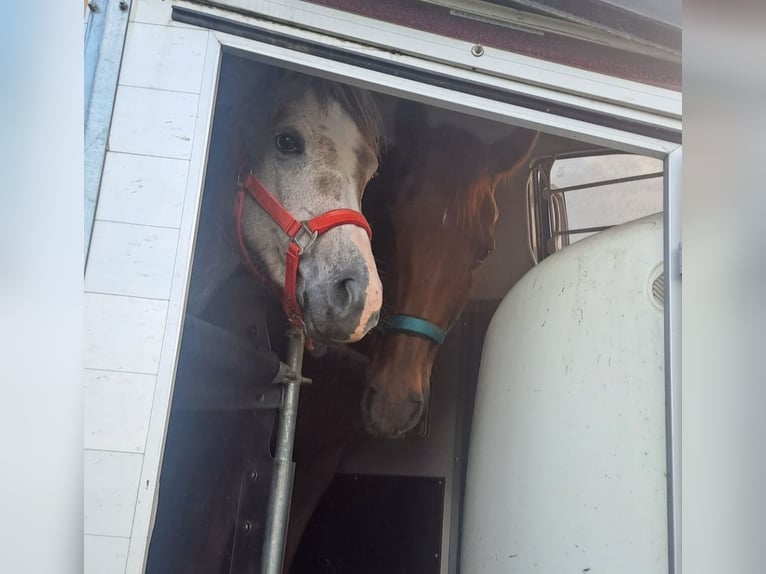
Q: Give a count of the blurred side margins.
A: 2